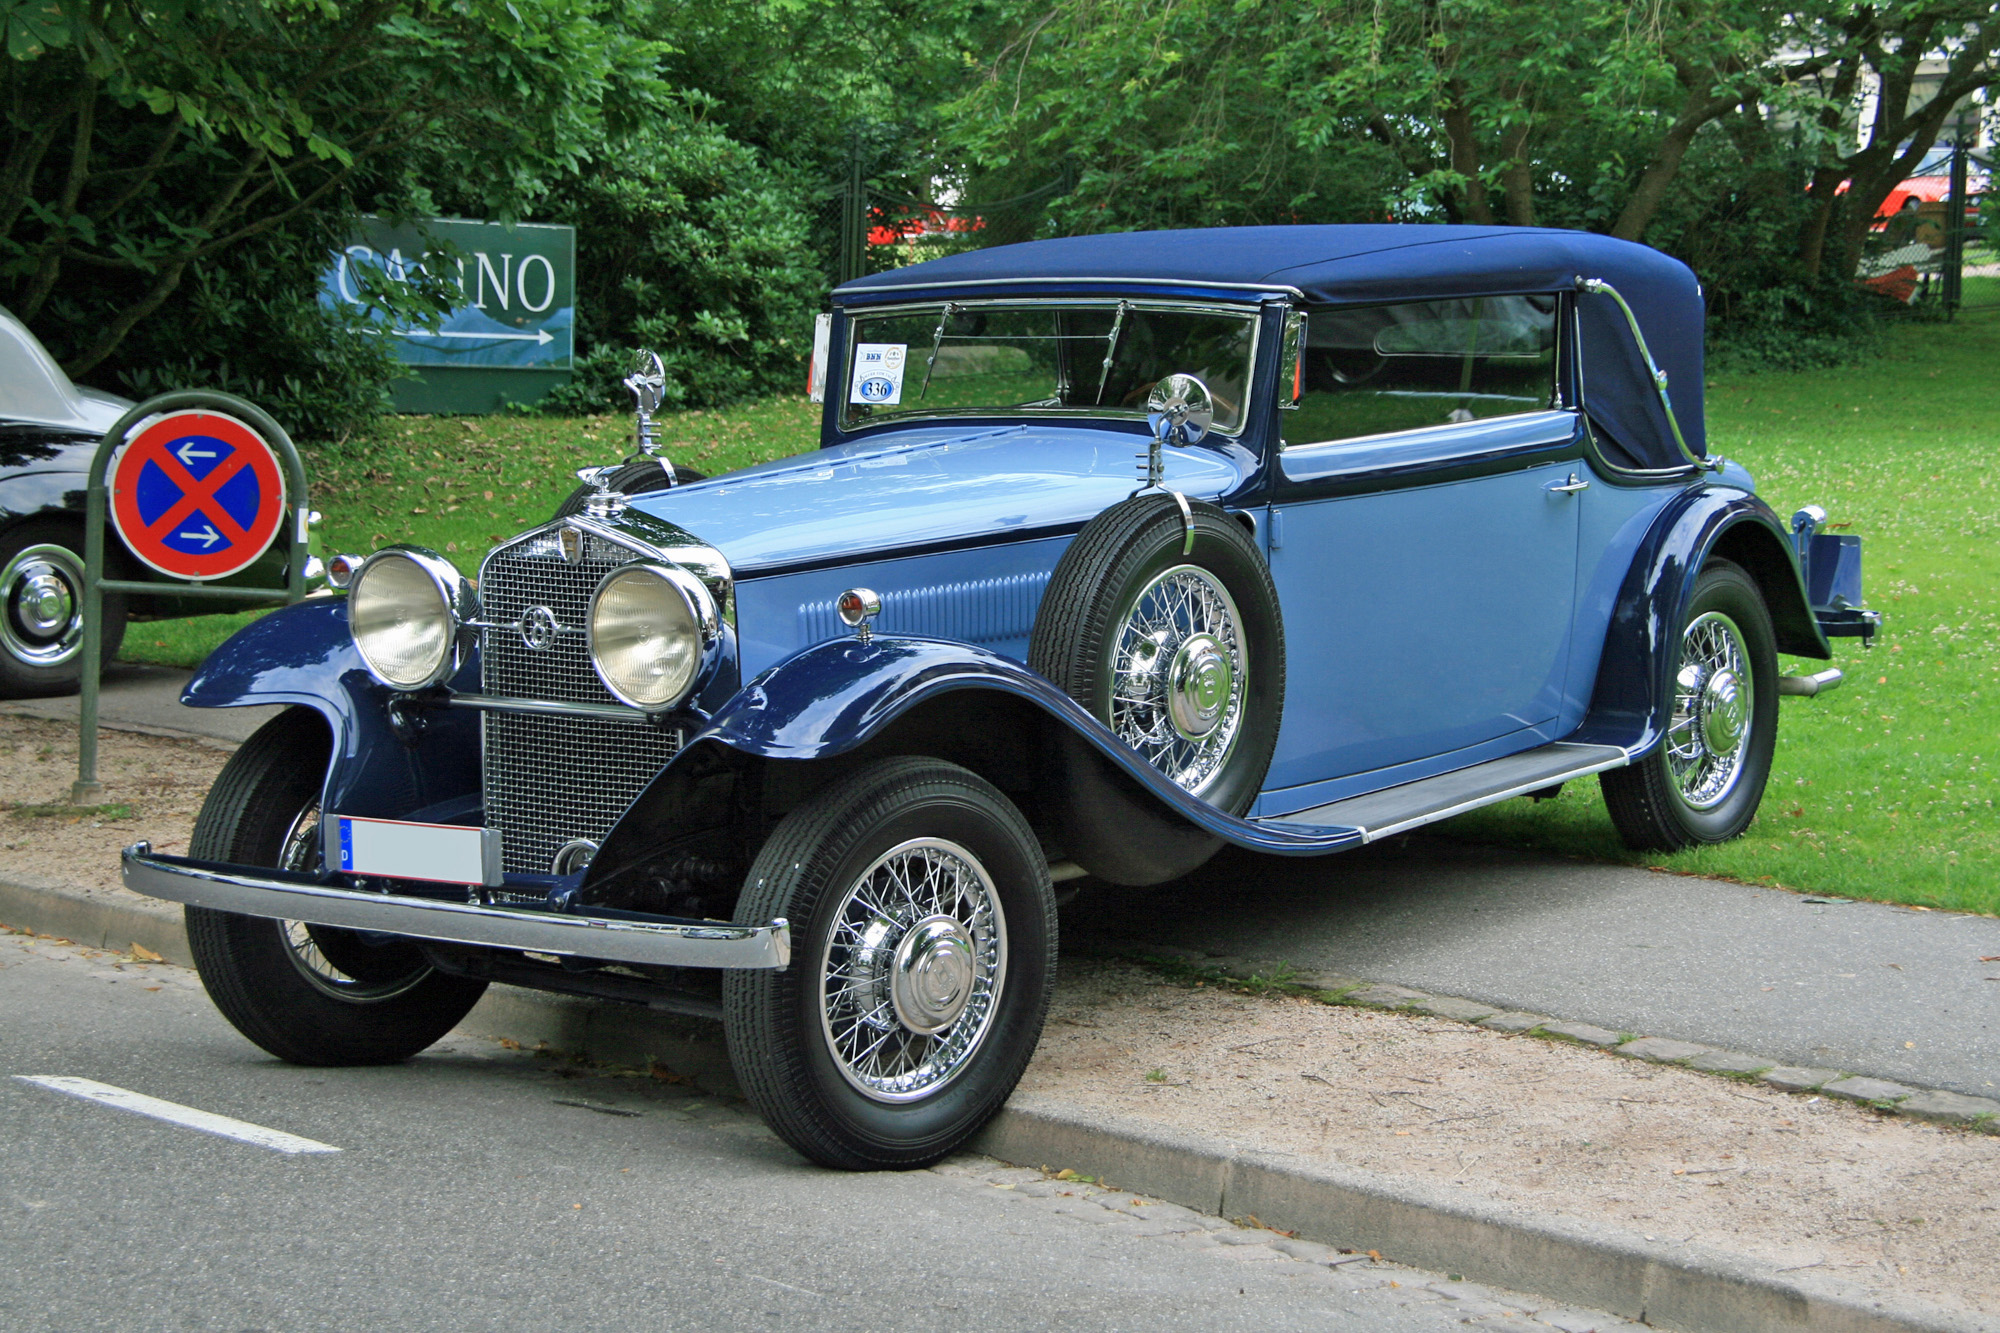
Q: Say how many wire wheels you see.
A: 4